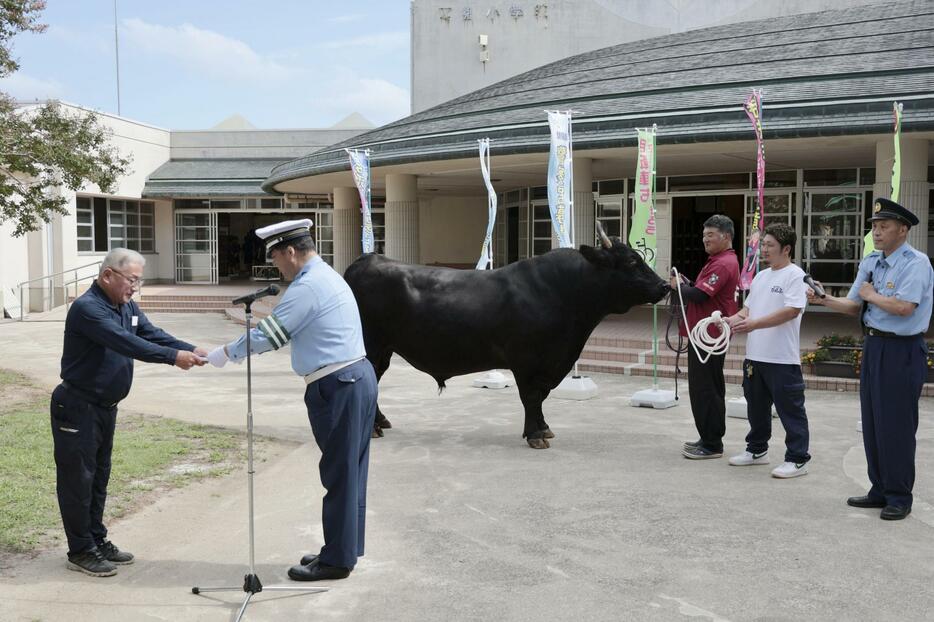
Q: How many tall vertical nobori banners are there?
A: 6